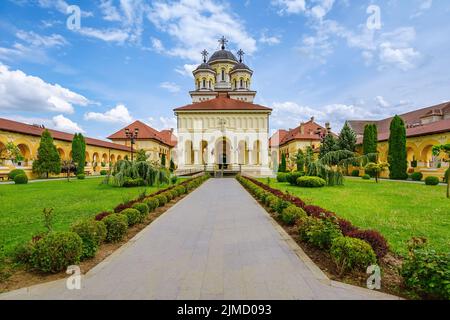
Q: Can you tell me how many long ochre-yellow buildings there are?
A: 2